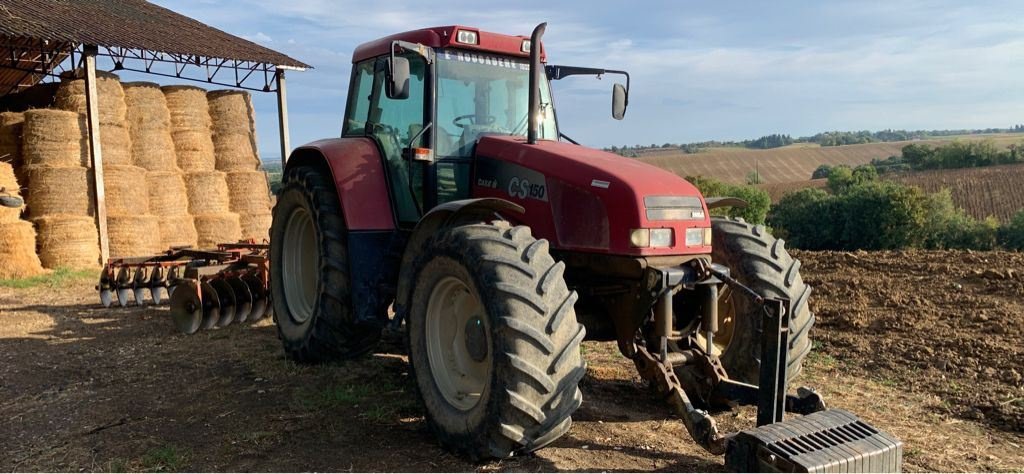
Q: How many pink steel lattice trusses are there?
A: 0